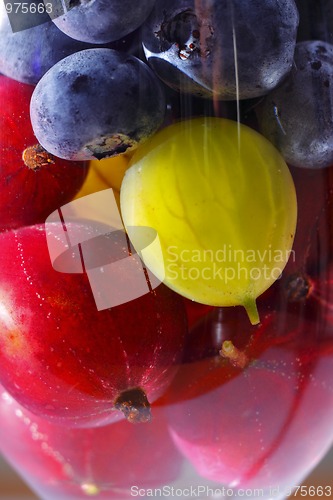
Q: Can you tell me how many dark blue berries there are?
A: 5